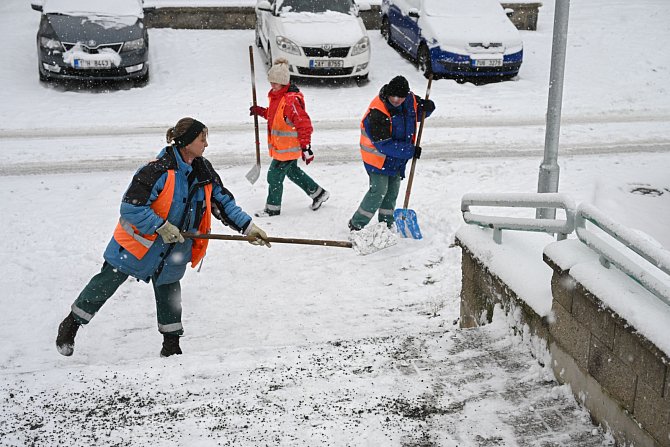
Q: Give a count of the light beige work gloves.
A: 2